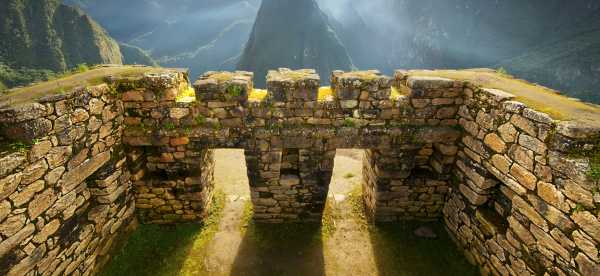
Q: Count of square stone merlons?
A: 3